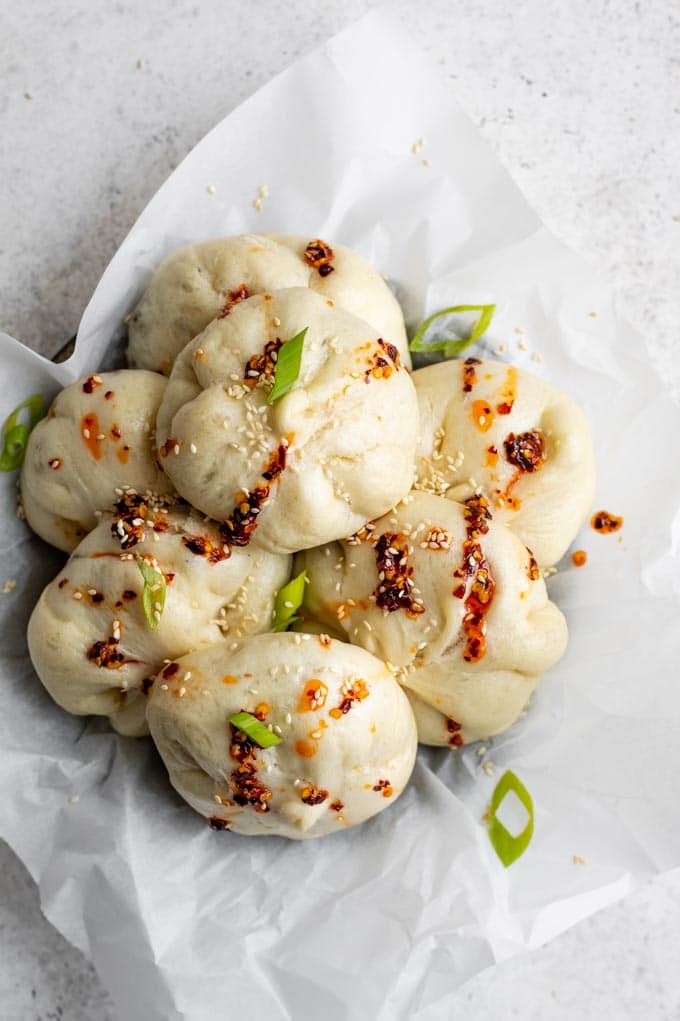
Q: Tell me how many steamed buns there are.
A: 7